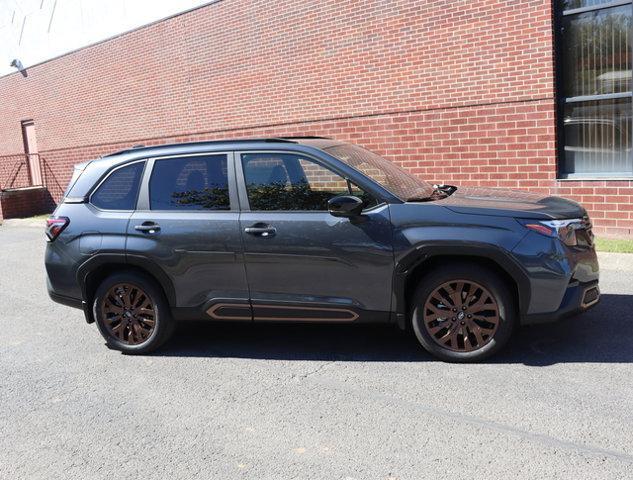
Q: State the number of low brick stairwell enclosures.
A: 1